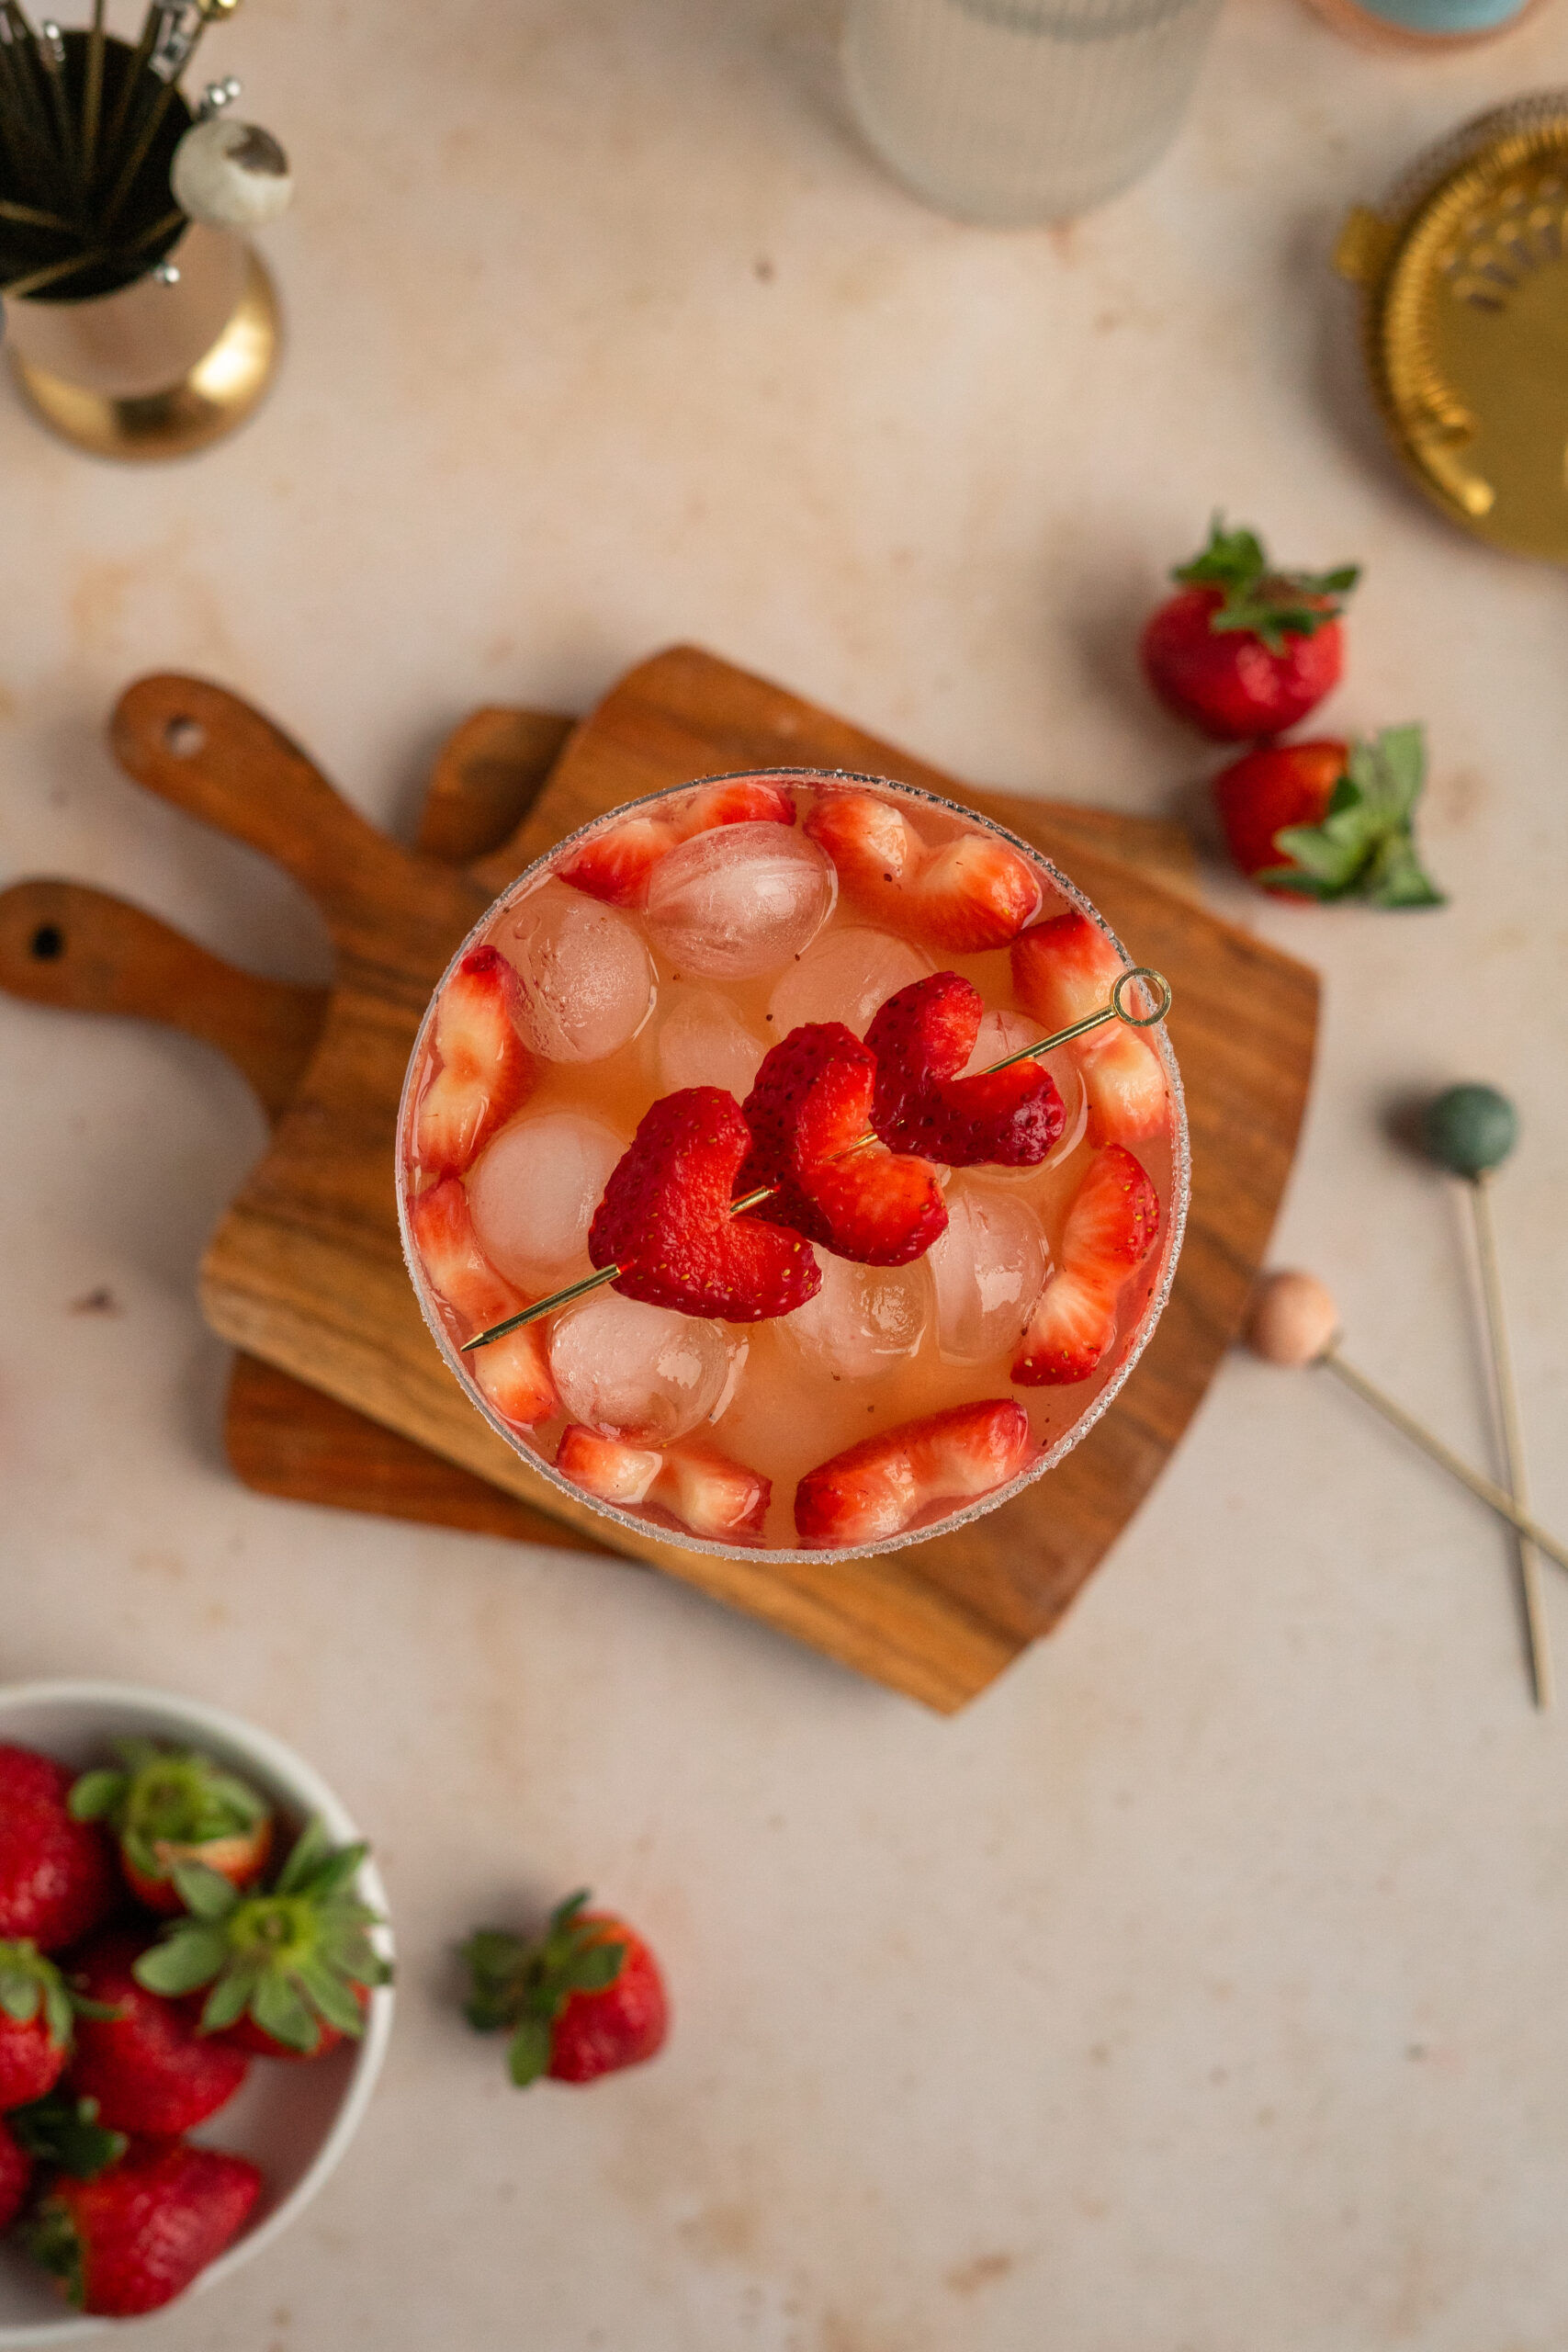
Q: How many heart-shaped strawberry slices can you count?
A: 3